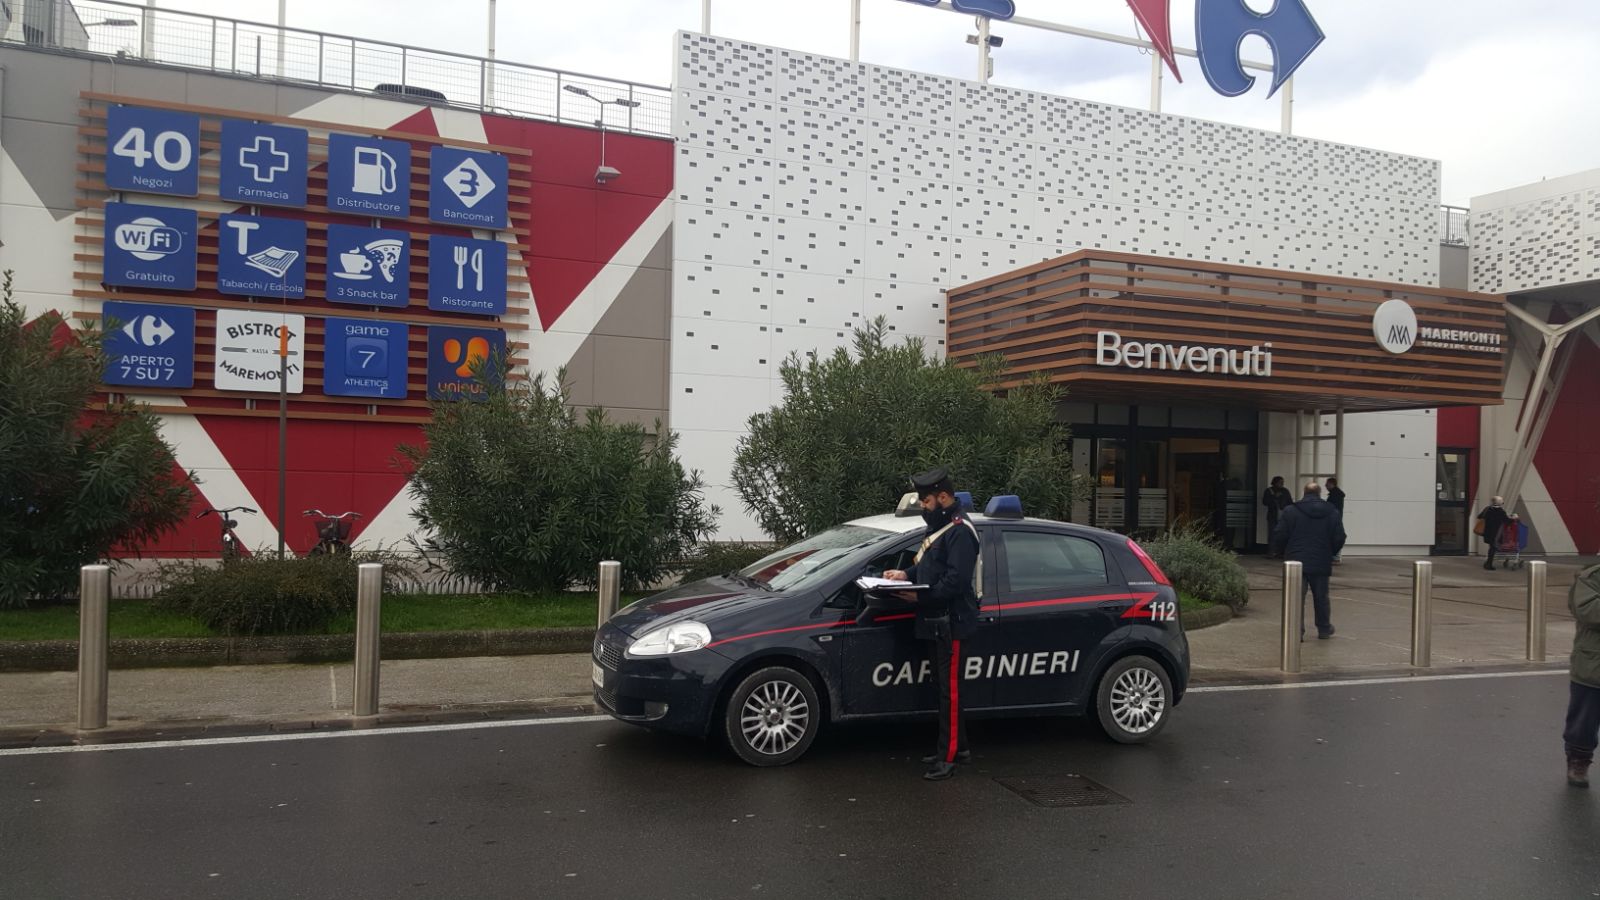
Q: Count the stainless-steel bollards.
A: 6